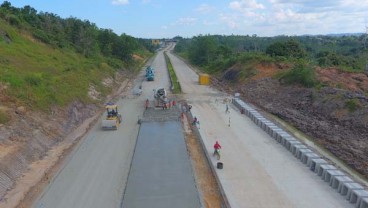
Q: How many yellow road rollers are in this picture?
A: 1